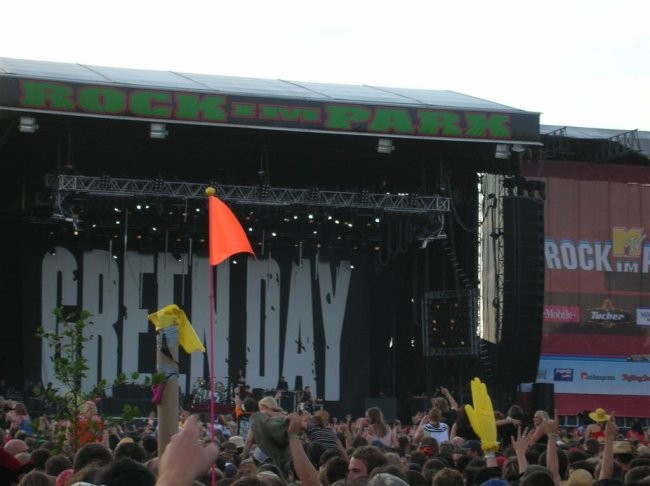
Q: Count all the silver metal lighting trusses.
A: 1